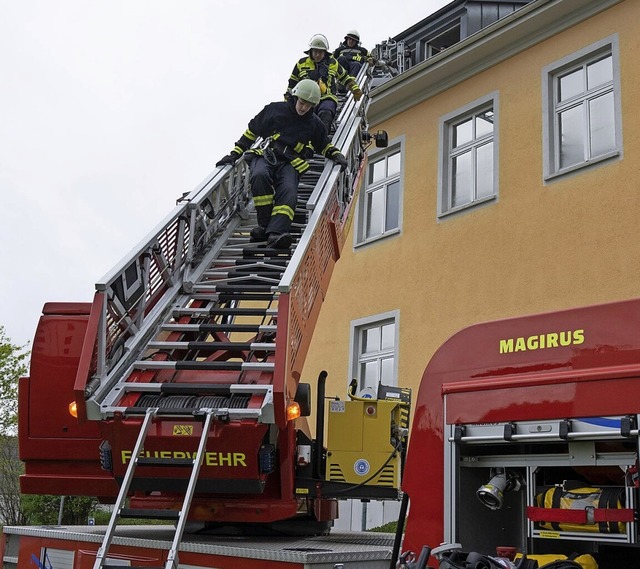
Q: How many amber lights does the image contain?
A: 2